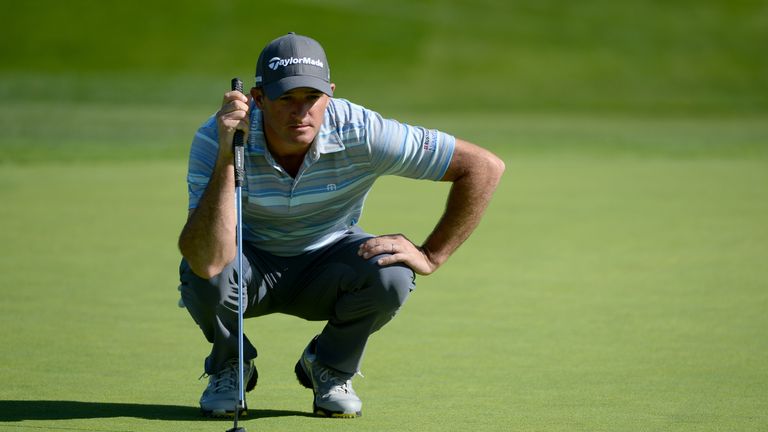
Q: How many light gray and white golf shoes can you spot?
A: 2